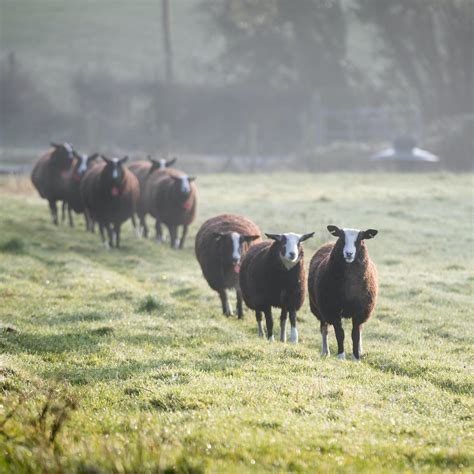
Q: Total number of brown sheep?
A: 8